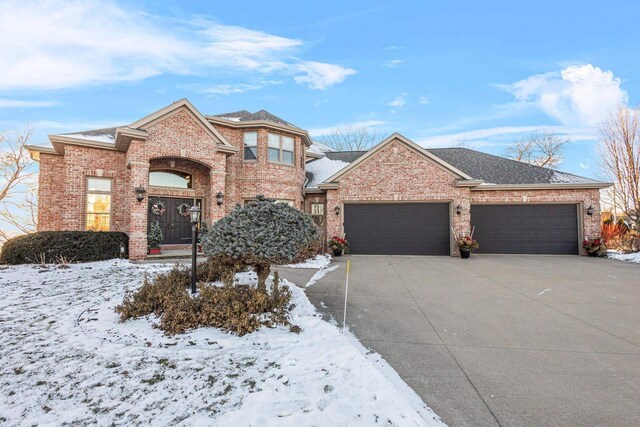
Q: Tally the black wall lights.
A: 5